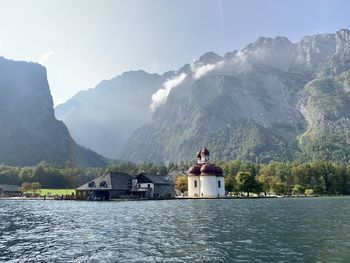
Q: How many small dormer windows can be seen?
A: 2